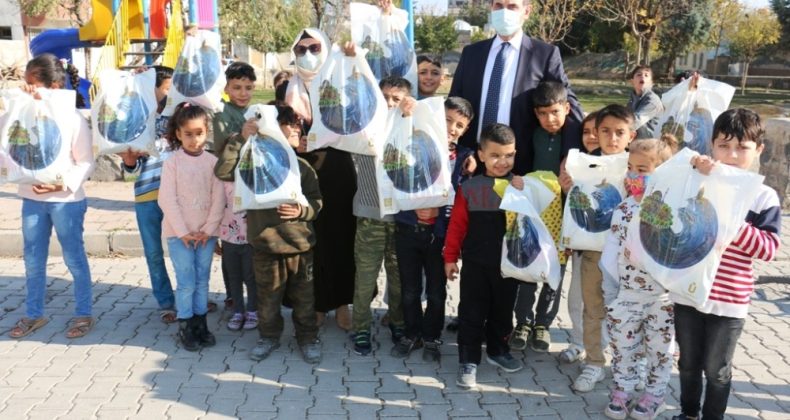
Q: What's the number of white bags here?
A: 11